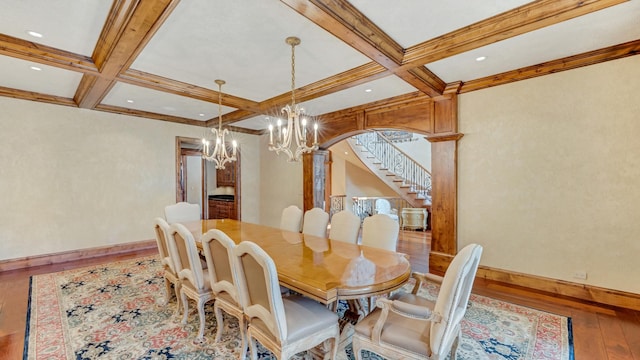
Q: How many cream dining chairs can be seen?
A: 10